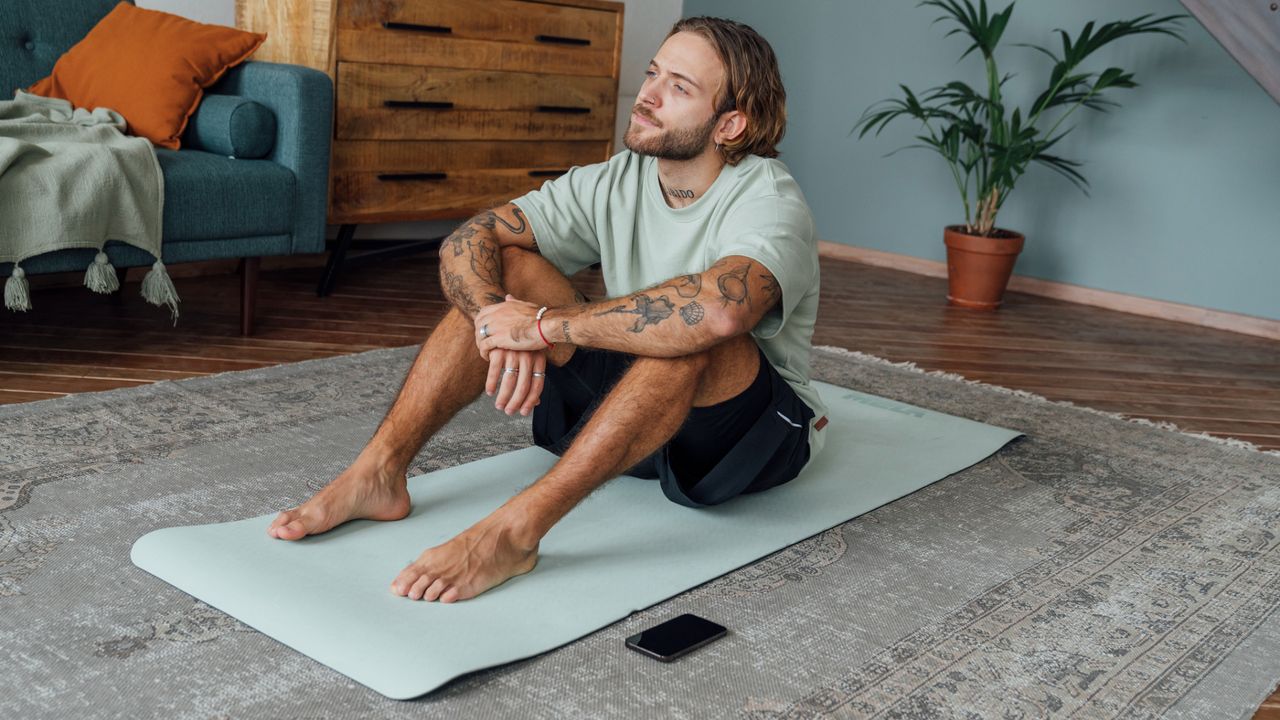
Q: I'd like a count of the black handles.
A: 6